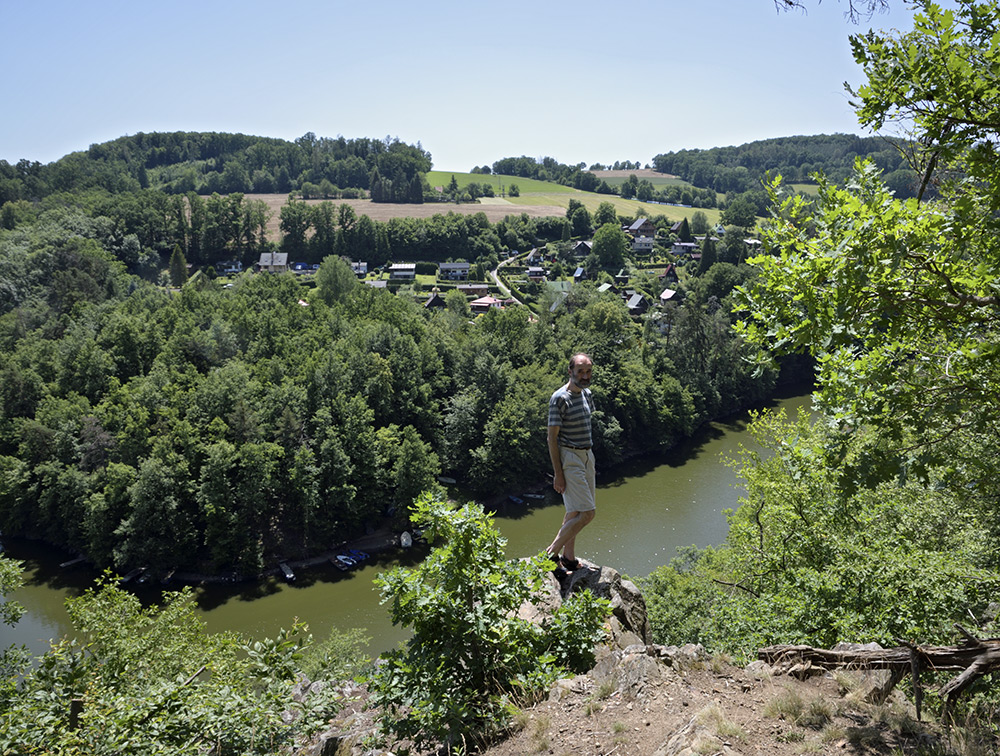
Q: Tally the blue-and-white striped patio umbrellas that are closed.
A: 0